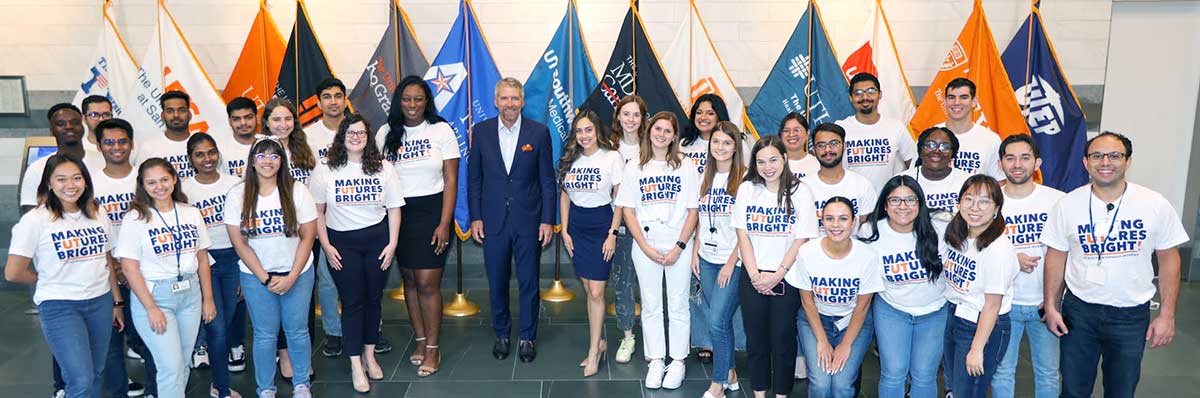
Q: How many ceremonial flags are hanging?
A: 13